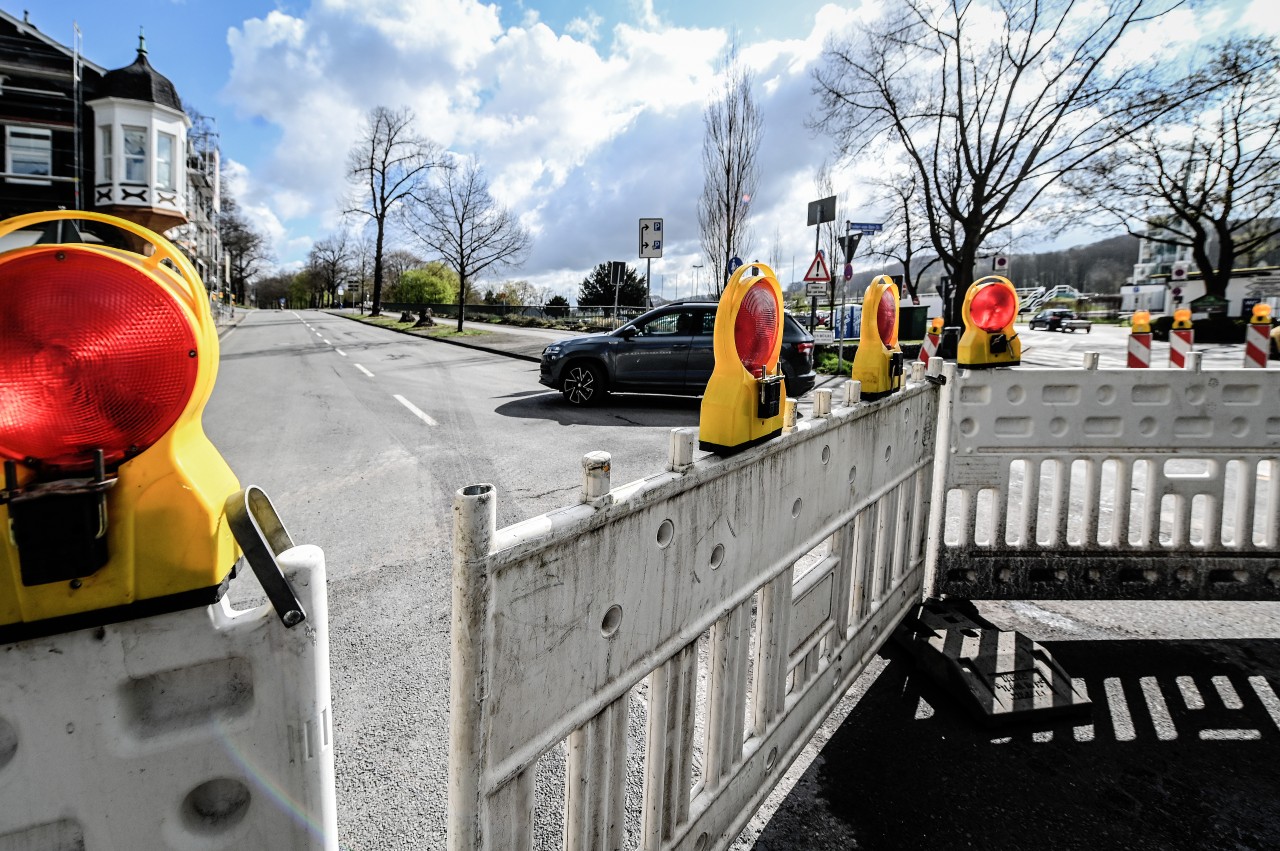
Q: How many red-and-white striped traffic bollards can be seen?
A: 4